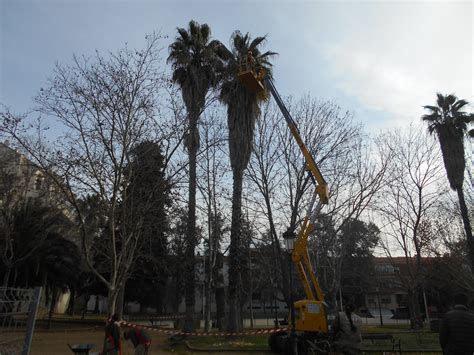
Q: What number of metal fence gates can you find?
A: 1